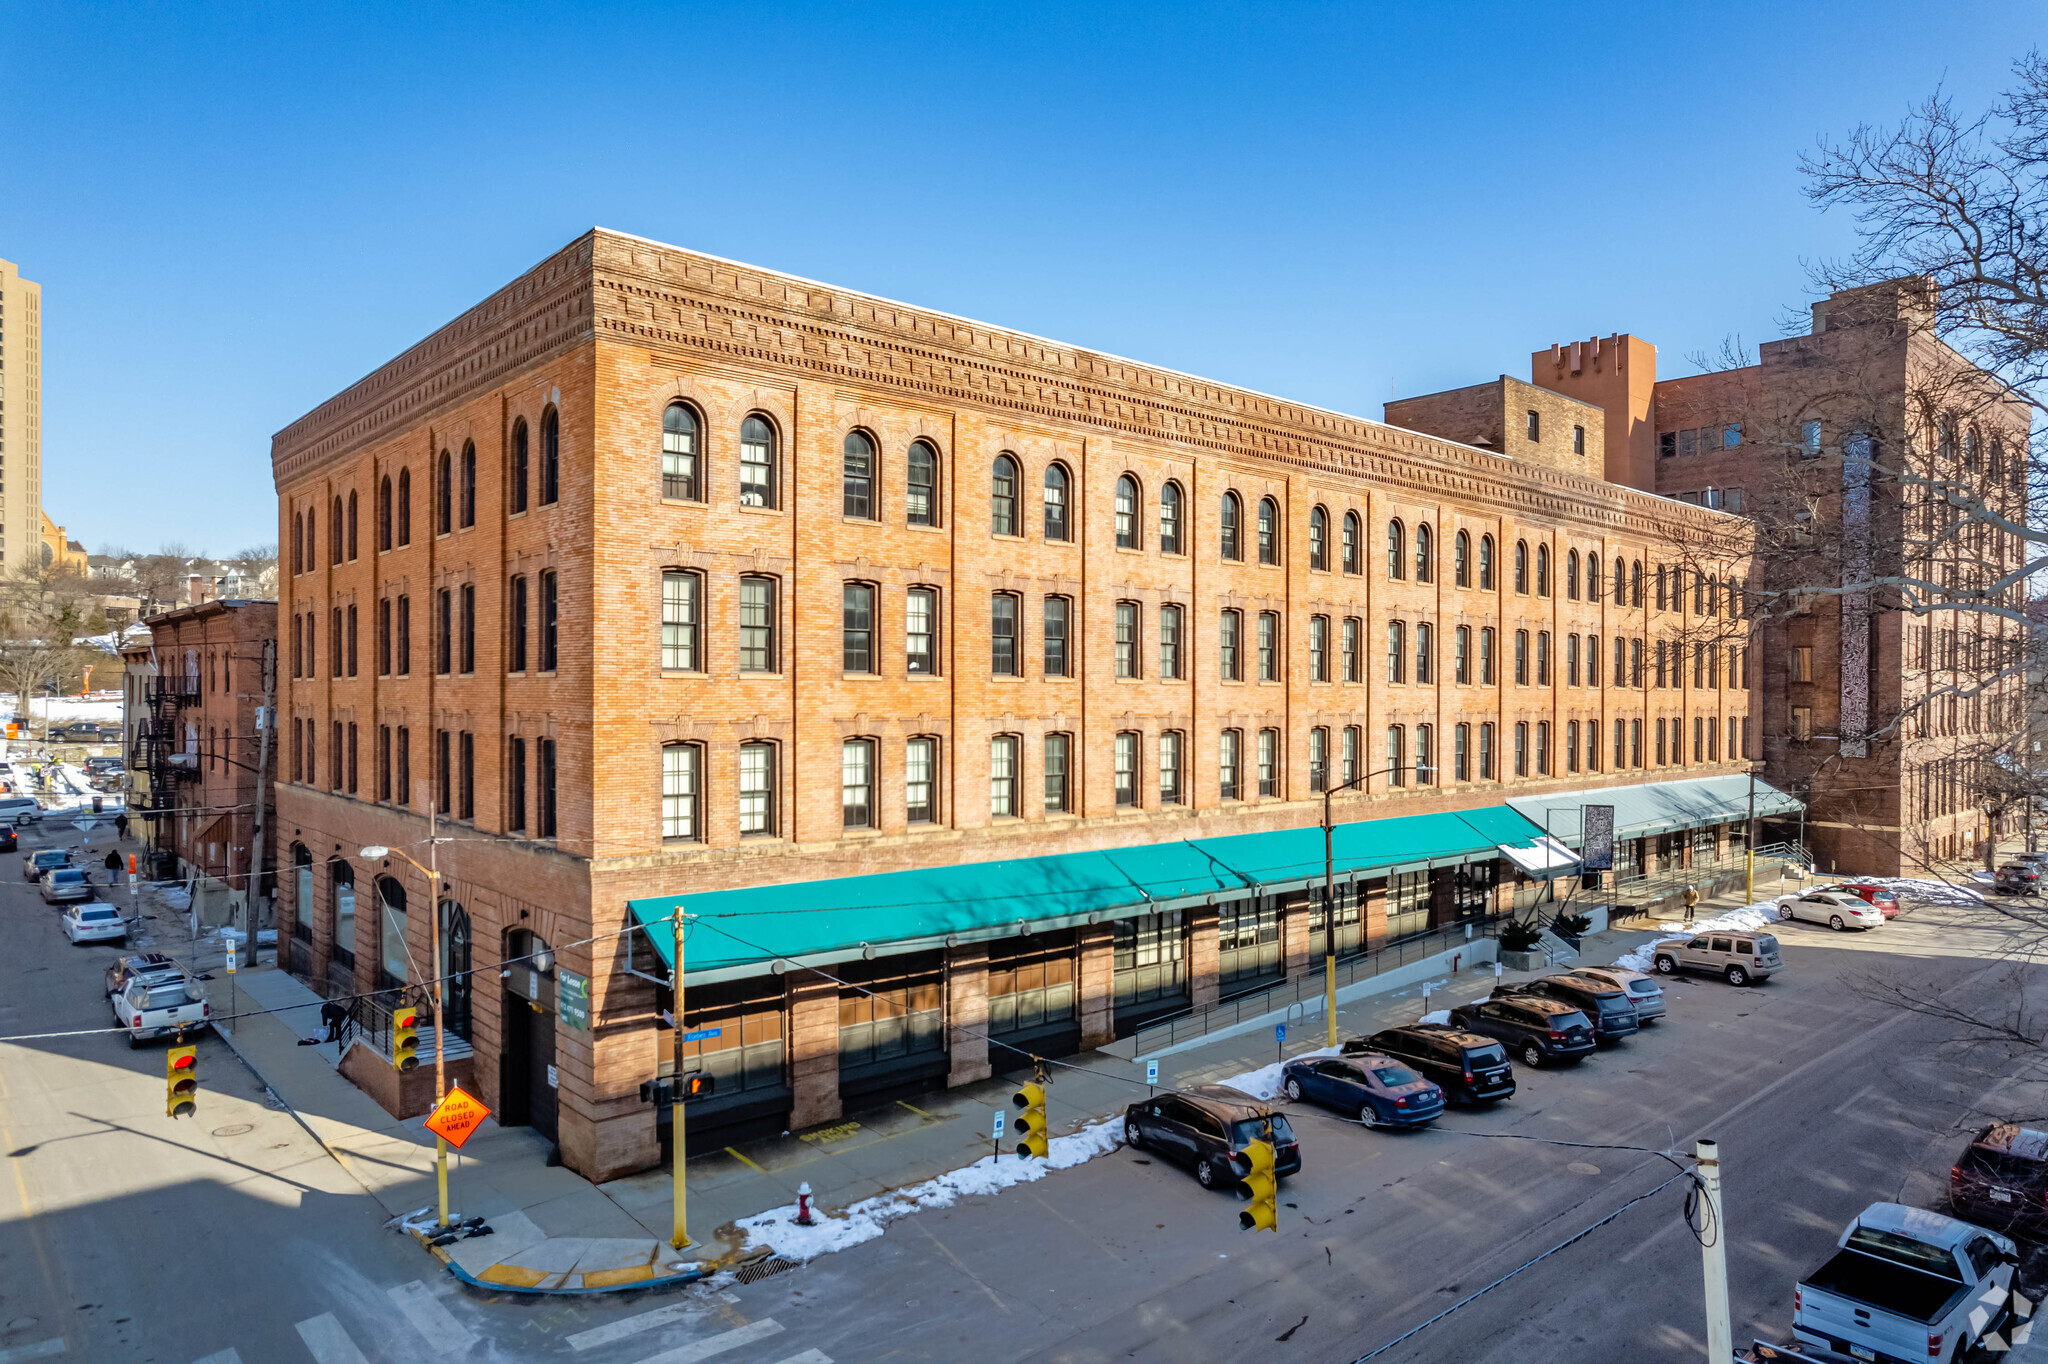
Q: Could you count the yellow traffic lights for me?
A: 4